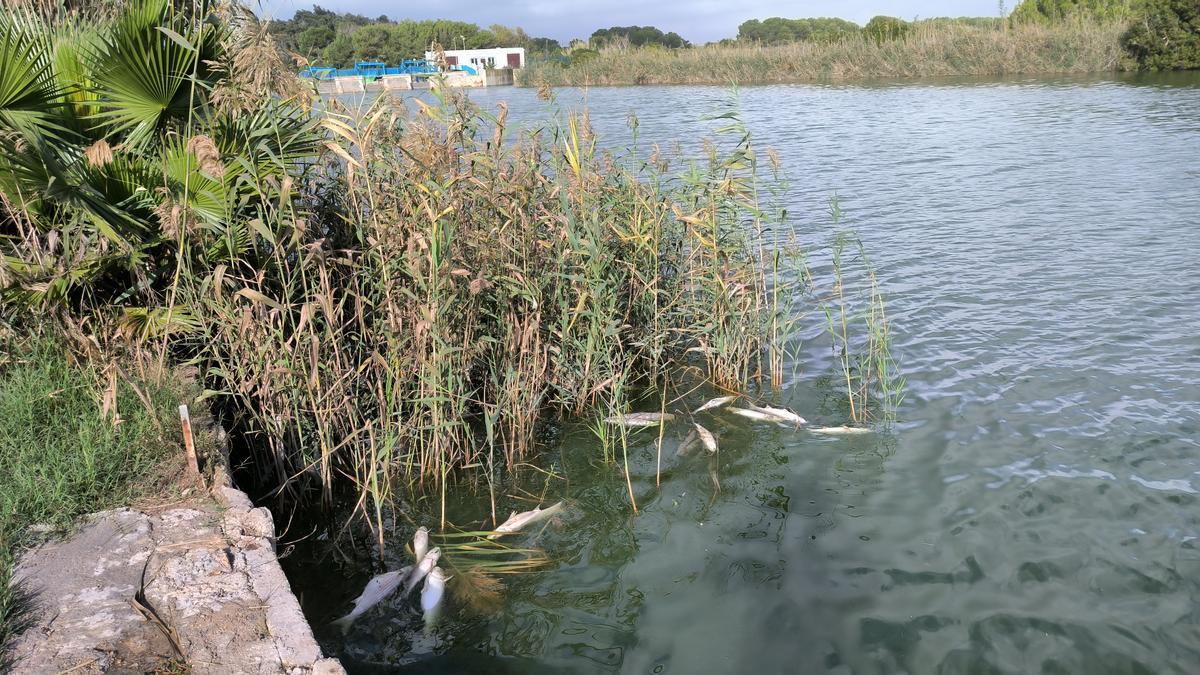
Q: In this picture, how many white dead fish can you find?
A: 11